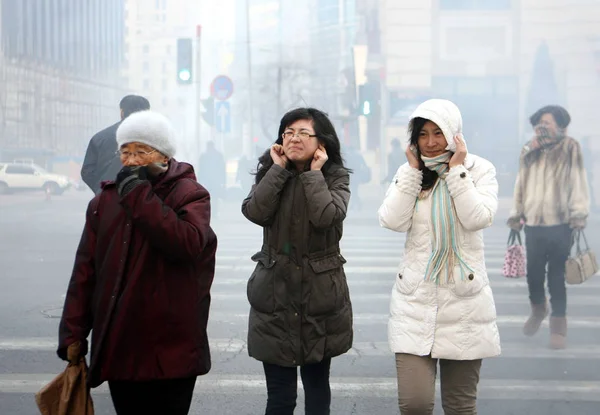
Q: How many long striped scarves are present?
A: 1